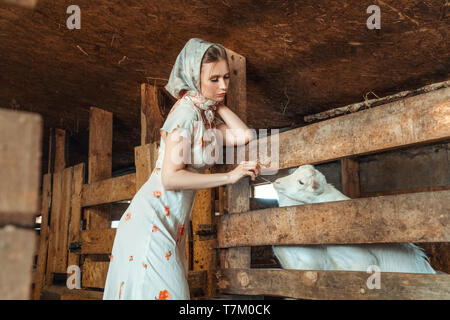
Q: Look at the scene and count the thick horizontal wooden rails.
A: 3